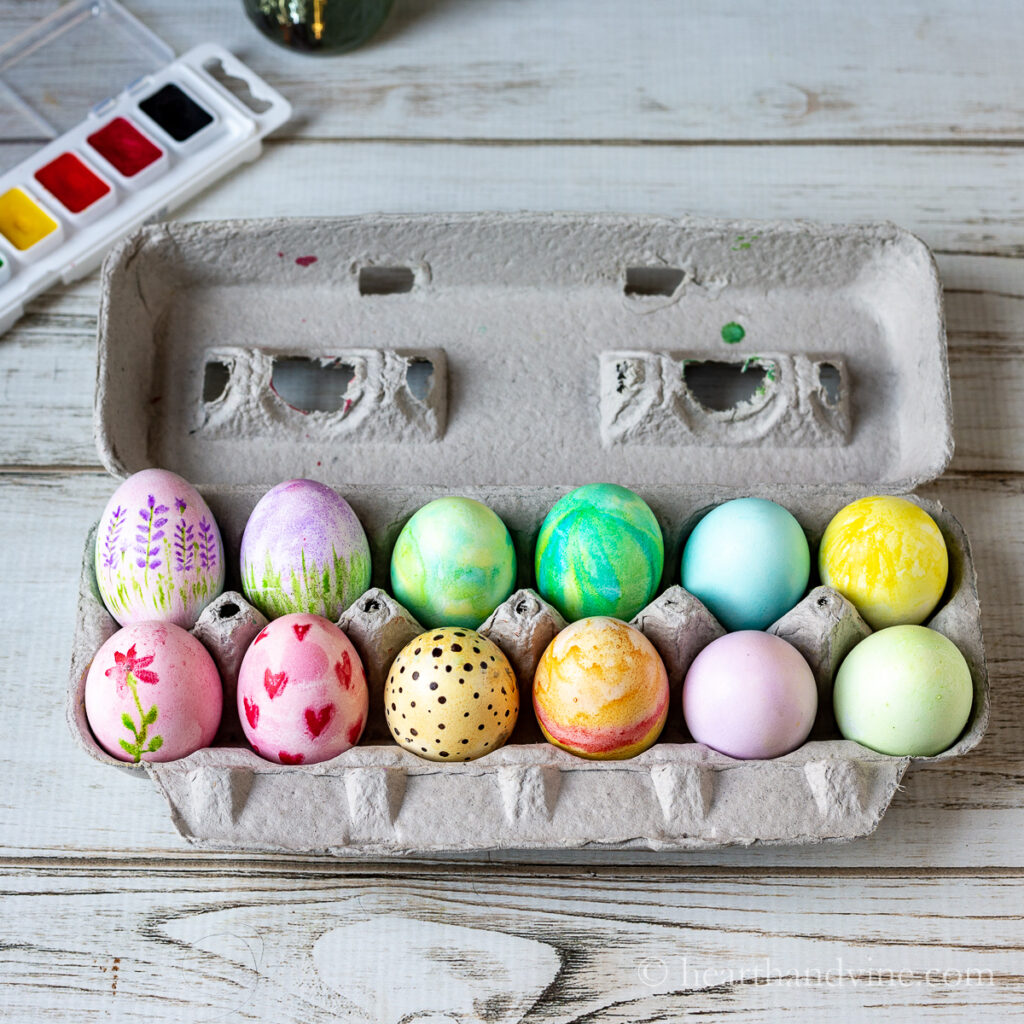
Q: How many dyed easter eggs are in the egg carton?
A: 12